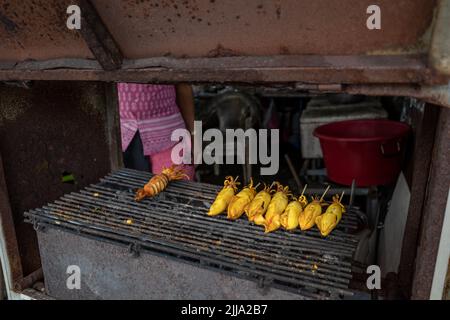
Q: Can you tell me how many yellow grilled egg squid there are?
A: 7